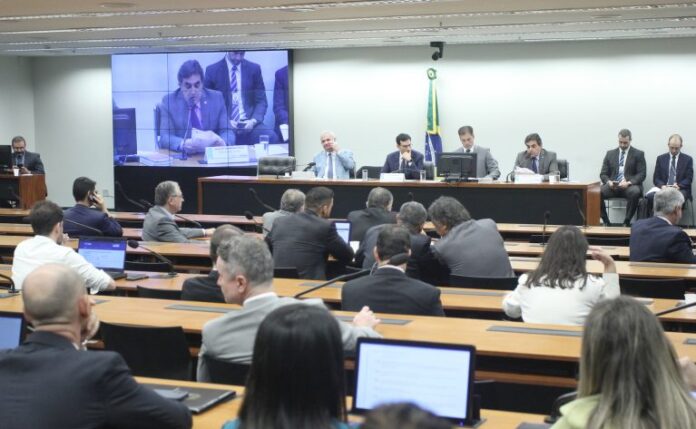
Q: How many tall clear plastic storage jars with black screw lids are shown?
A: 0